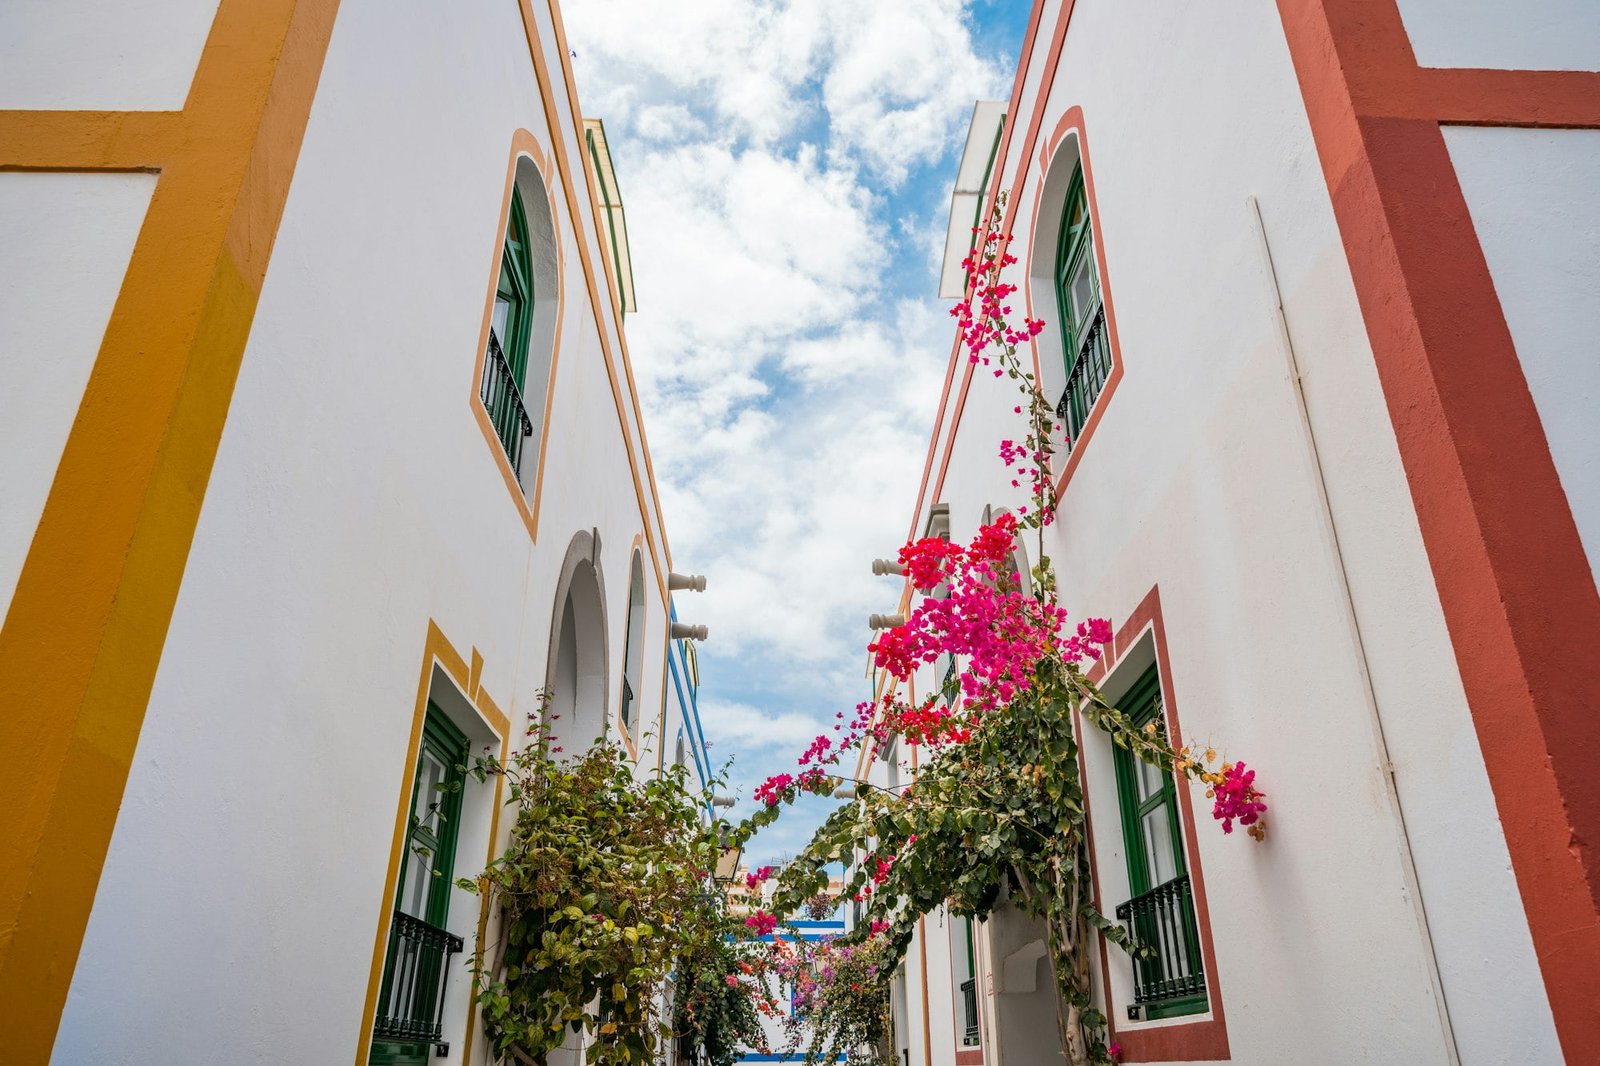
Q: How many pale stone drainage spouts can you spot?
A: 6